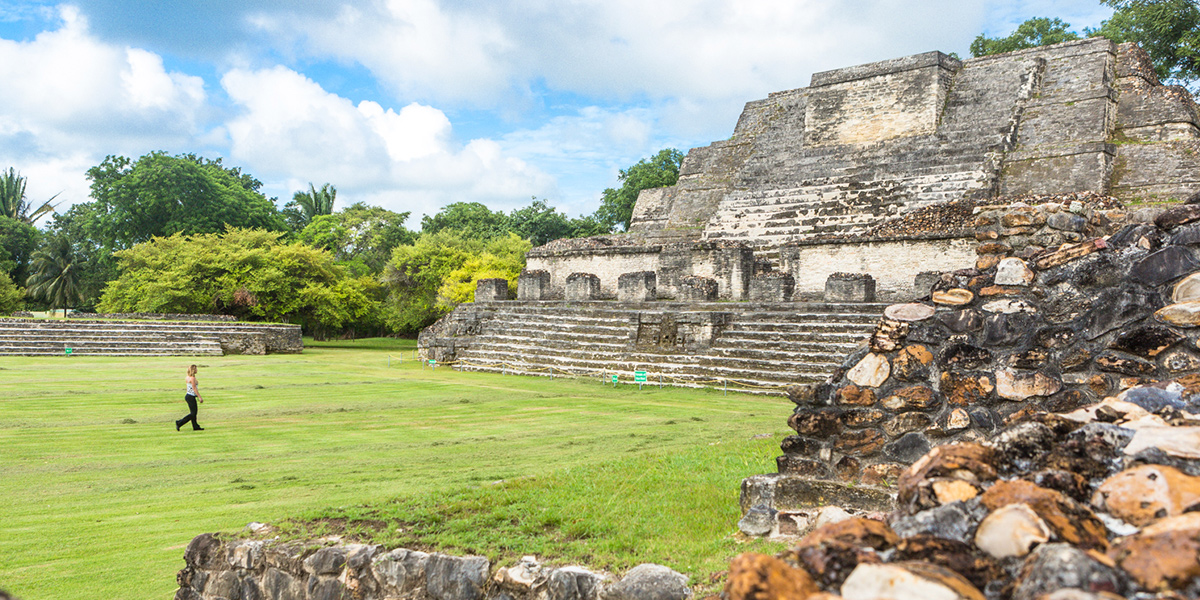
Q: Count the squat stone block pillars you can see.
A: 8